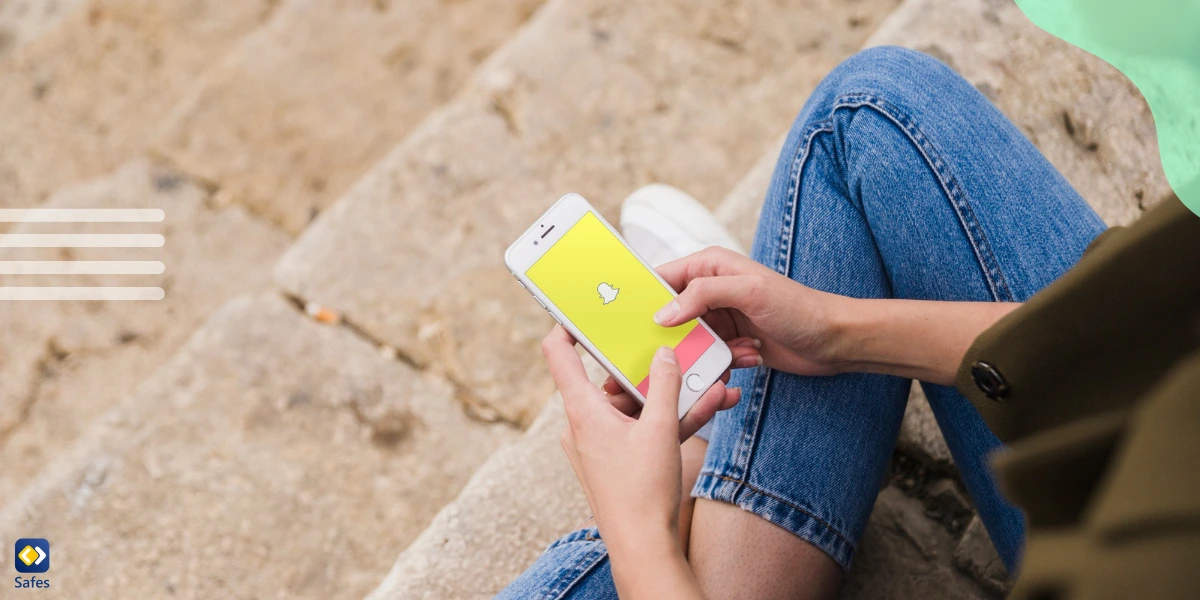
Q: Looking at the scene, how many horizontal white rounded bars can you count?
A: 4